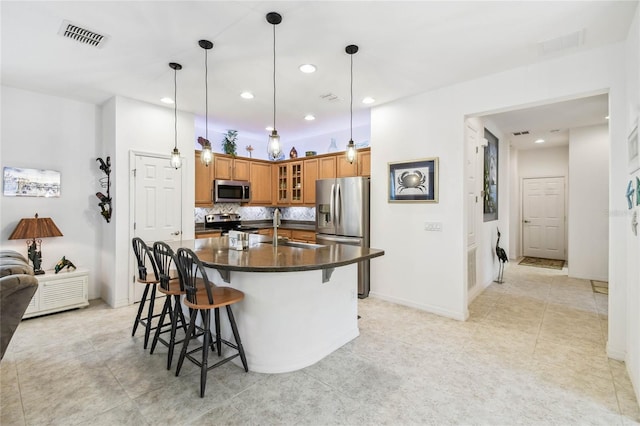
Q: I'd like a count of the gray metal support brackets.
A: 2